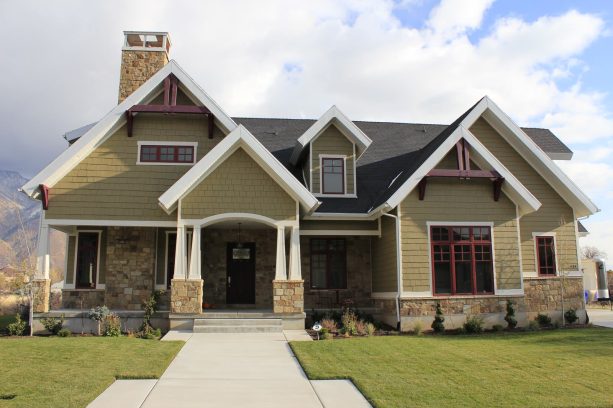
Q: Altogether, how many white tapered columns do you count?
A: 5